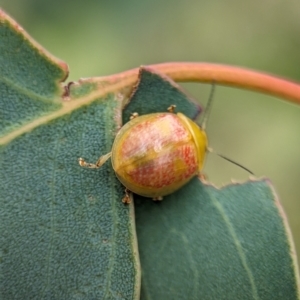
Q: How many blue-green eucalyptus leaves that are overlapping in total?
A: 2